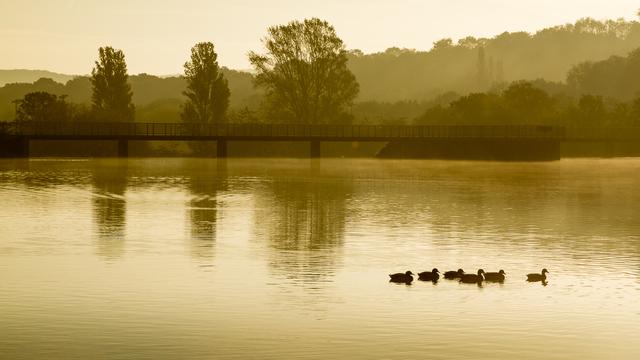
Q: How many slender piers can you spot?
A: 3